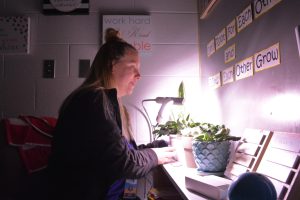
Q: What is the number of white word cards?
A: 10